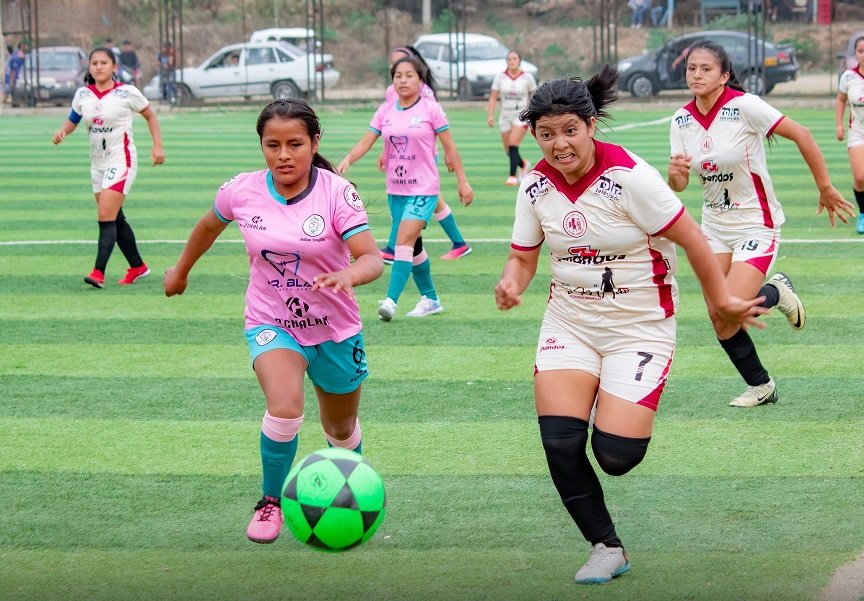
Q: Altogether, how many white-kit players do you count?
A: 5